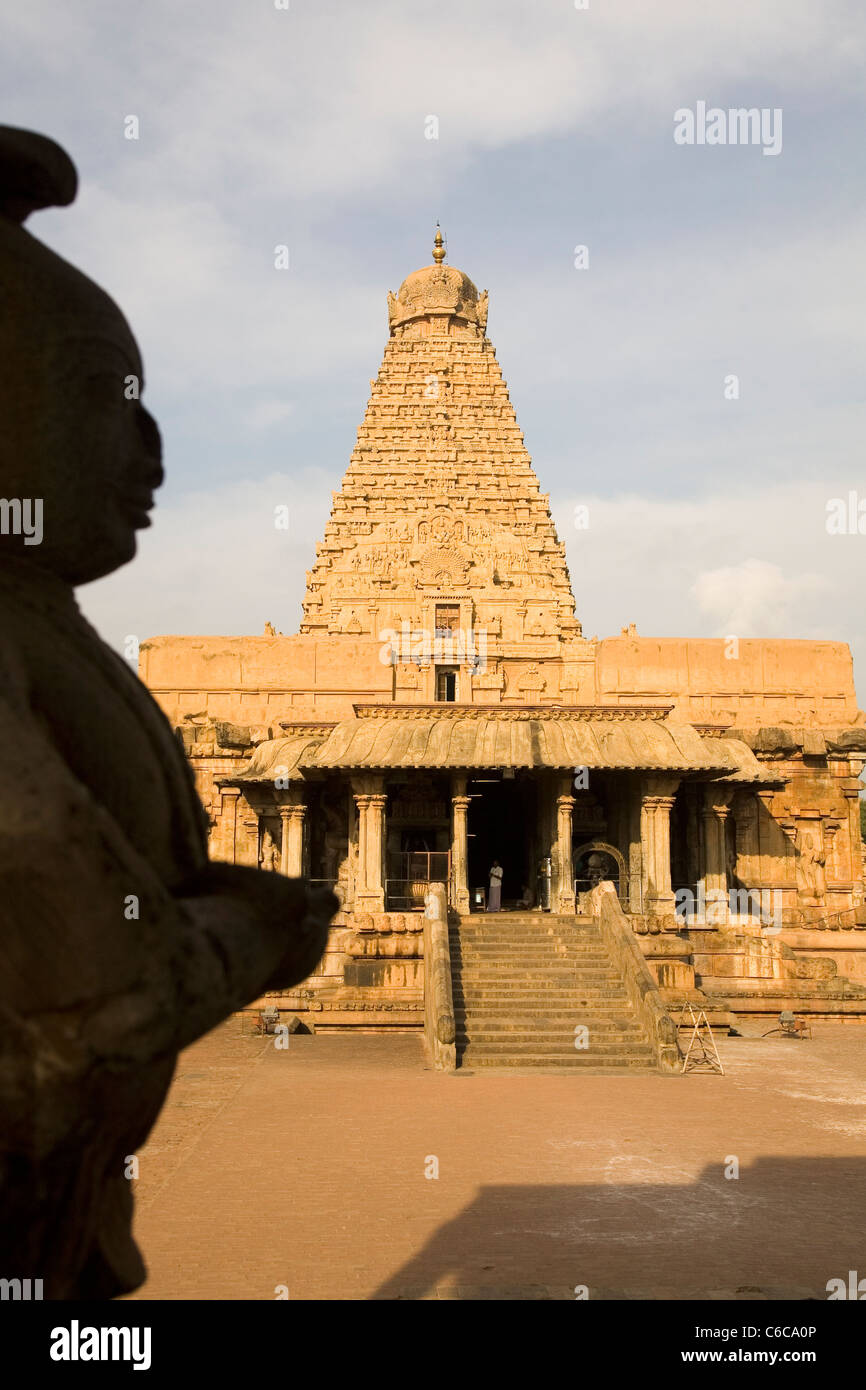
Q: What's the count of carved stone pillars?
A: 6